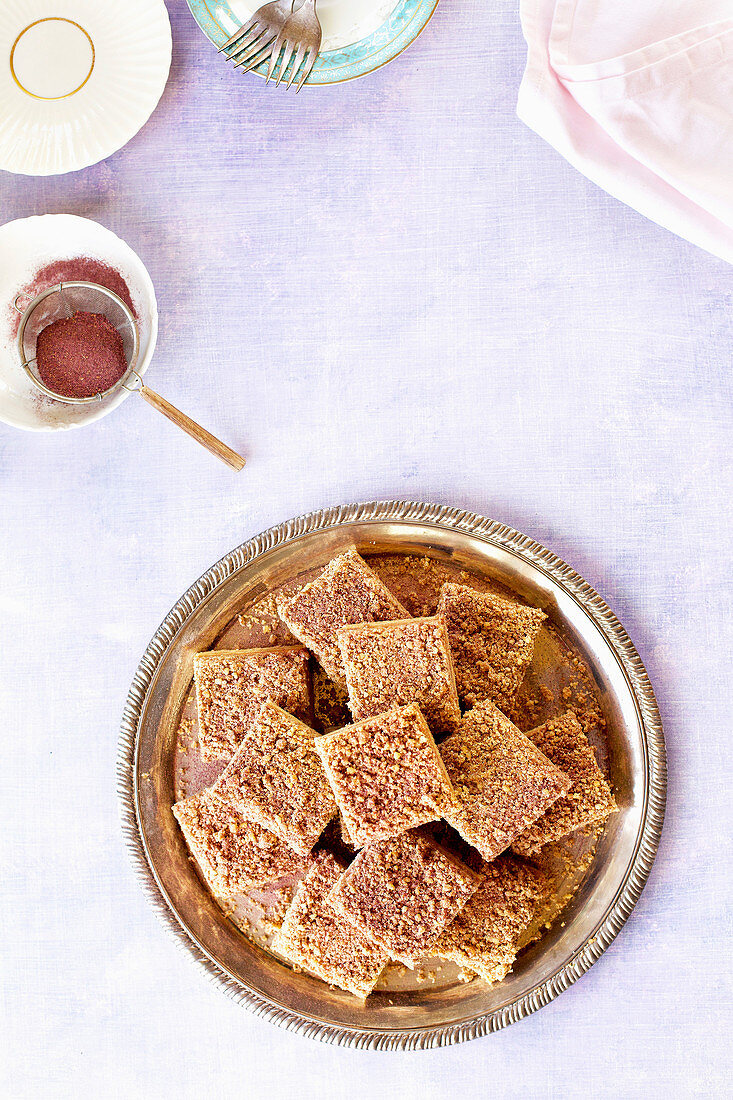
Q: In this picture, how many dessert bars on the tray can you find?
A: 12